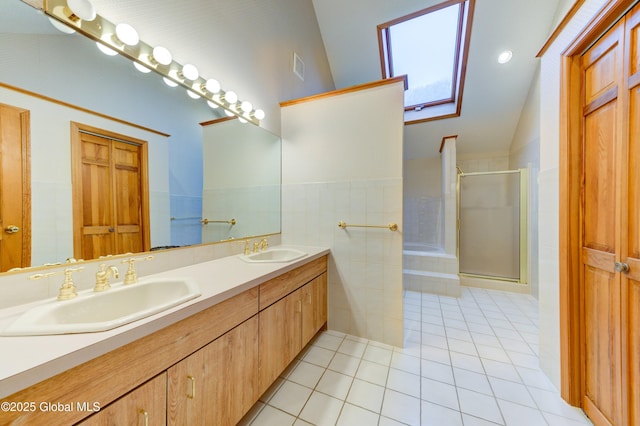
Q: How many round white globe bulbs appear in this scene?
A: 8